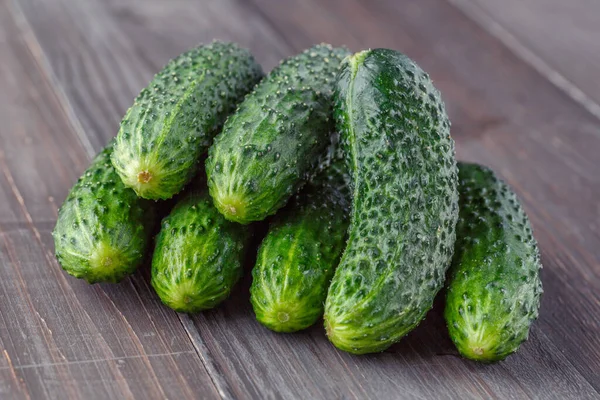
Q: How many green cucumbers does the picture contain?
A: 7